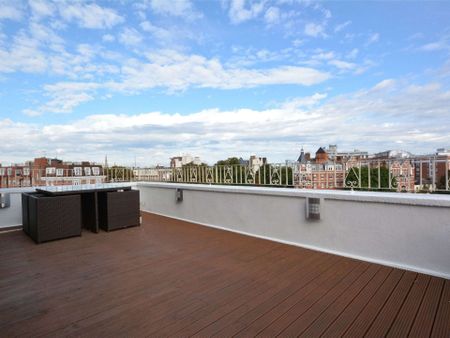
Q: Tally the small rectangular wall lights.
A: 3